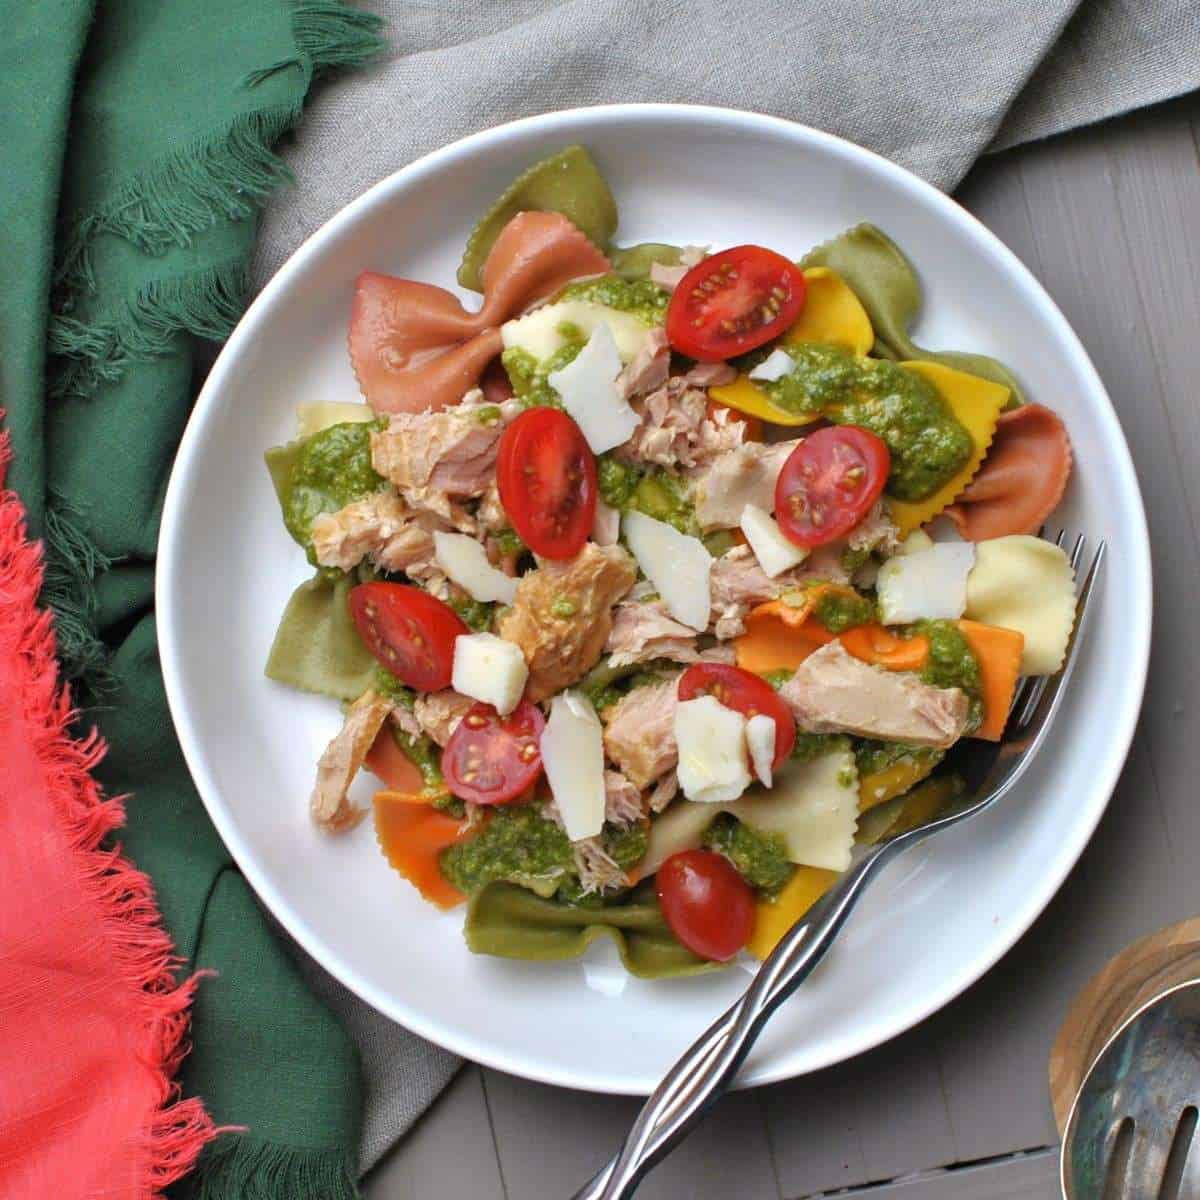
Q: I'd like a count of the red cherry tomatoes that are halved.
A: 6